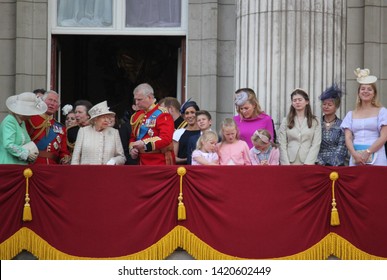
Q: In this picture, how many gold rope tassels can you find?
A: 3